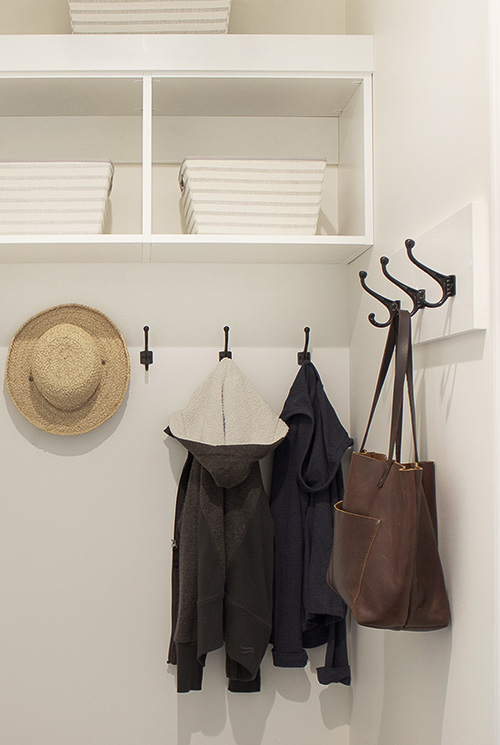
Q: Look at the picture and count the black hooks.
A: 6